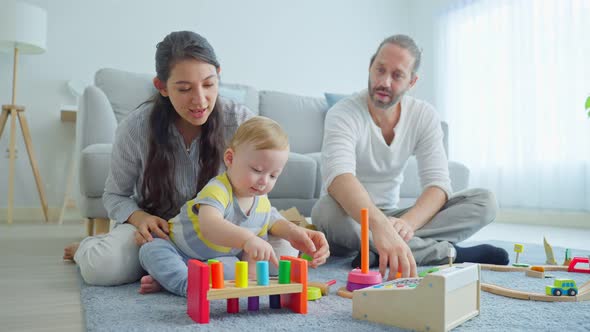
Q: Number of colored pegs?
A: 8